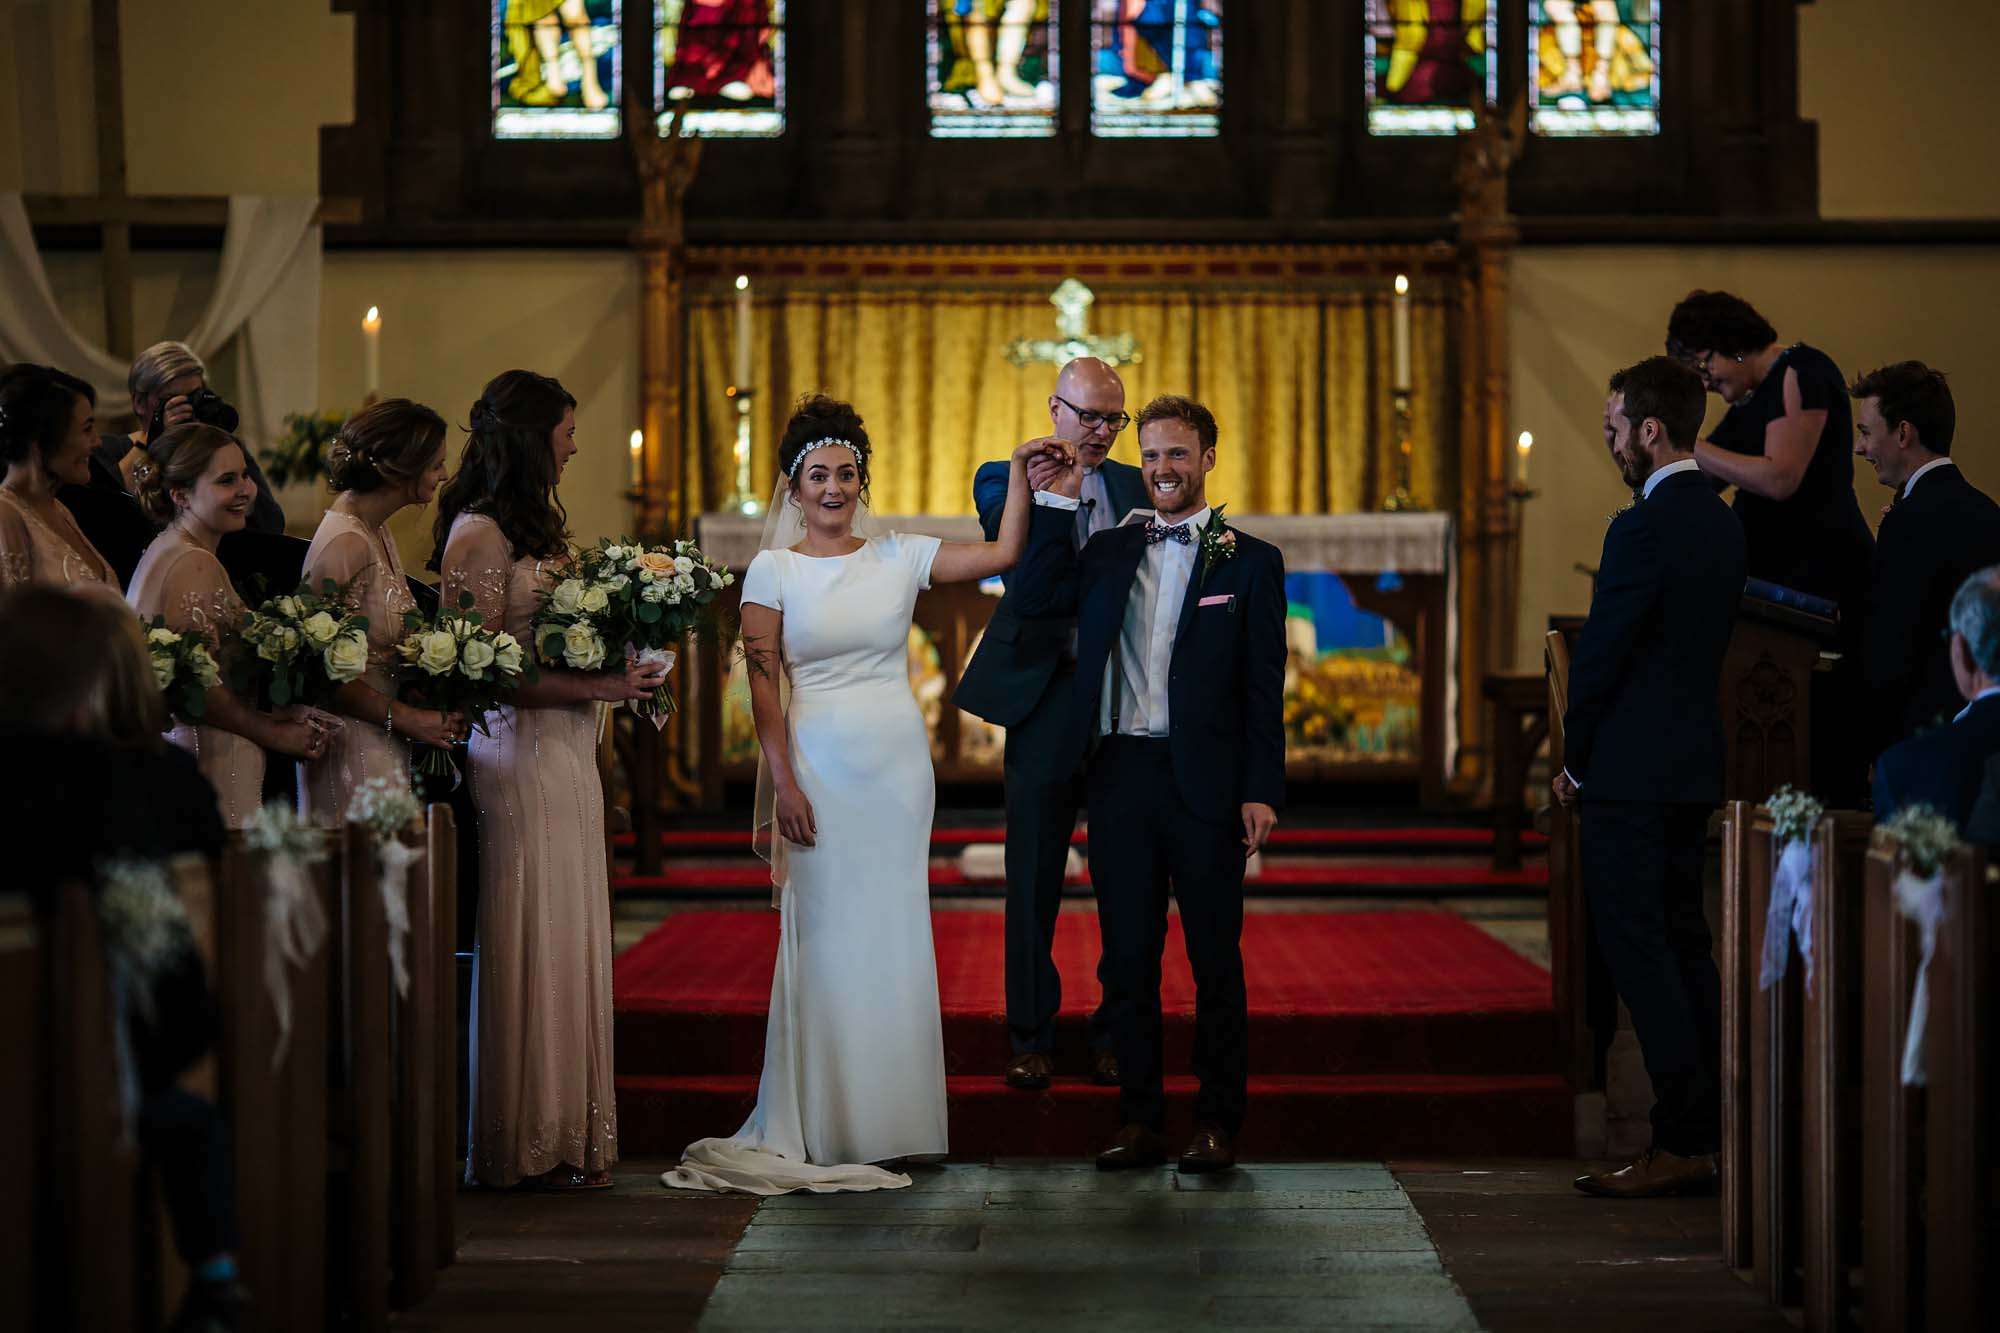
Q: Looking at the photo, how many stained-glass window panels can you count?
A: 6